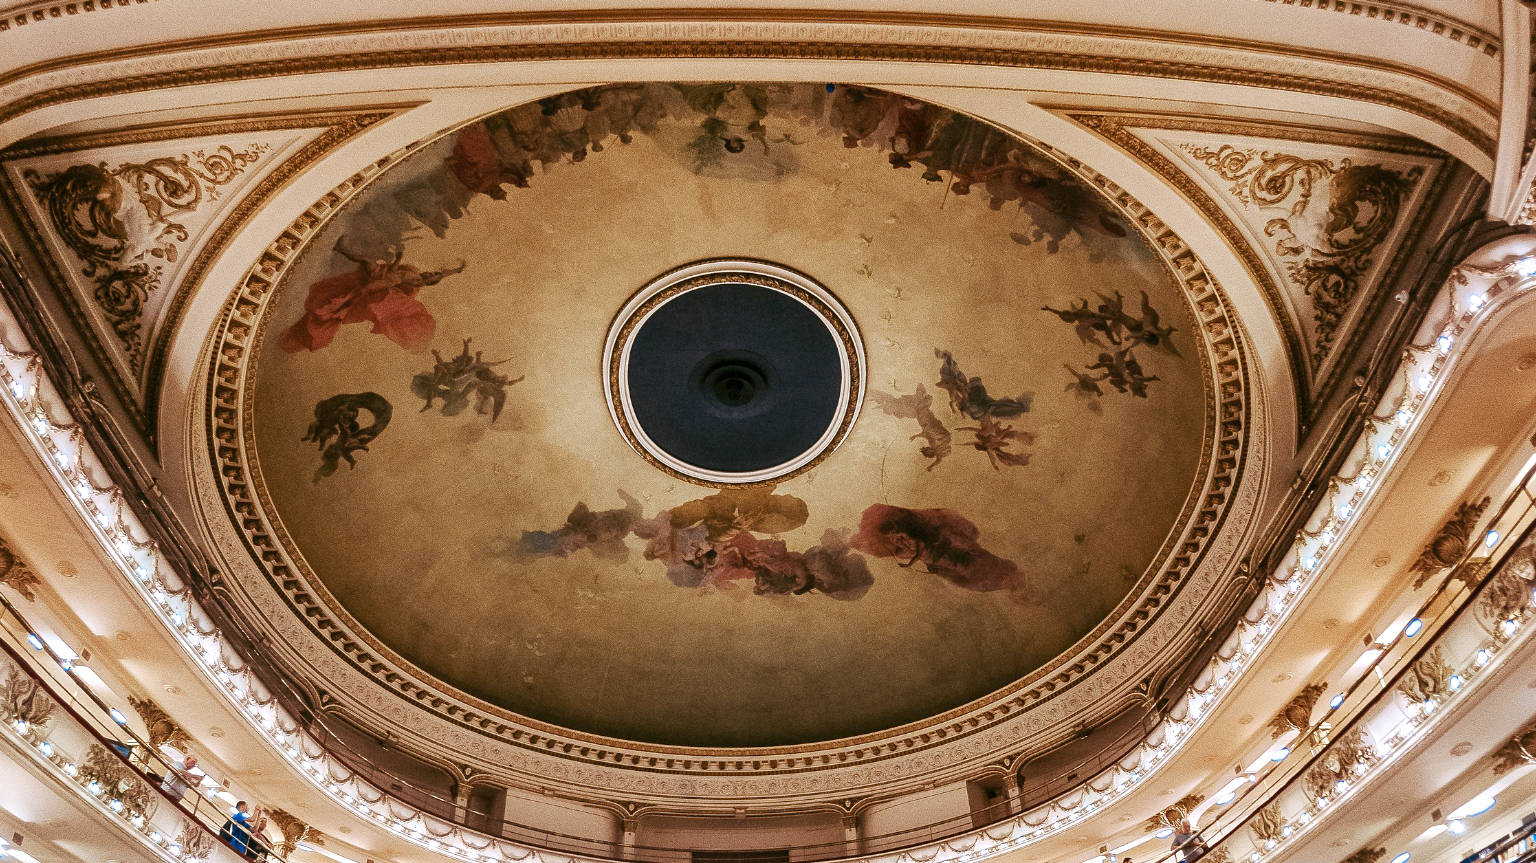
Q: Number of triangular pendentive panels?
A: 2